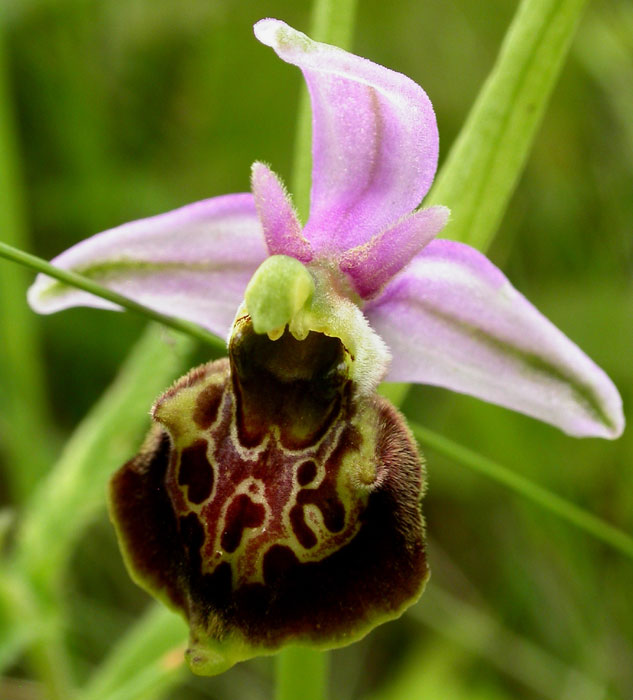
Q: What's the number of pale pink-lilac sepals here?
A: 3